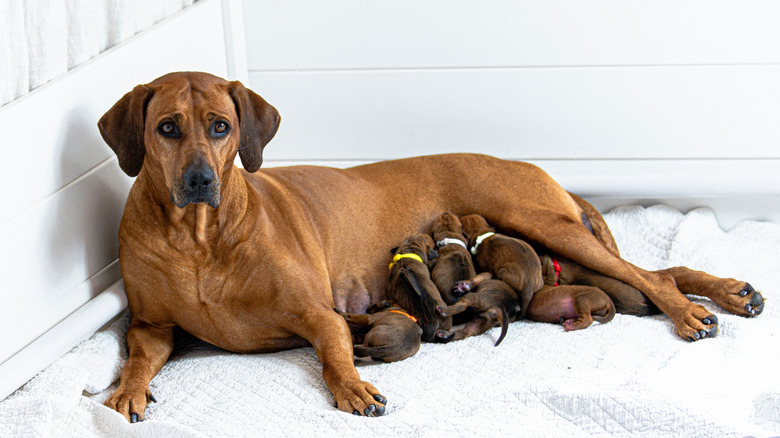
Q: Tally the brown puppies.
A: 7